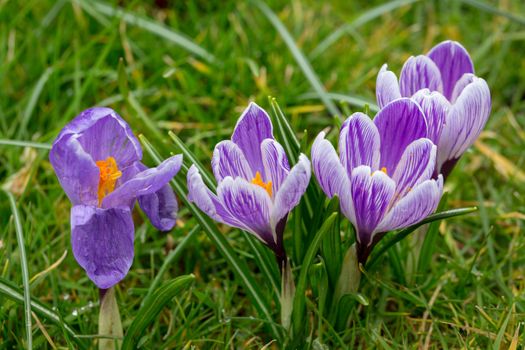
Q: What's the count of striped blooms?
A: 3